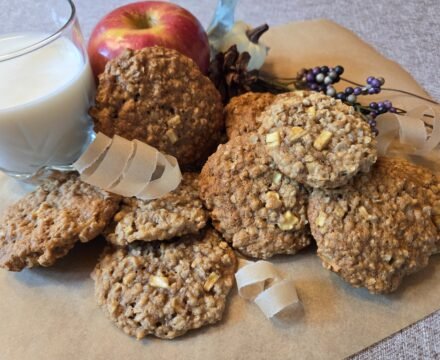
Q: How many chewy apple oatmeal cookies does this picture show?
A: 8